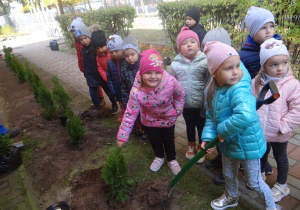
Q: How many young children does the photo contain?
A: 12